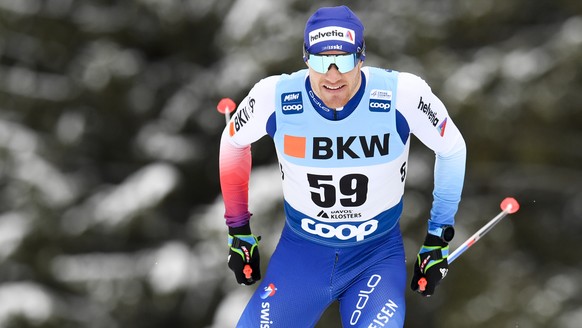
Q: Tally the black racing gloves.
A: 2